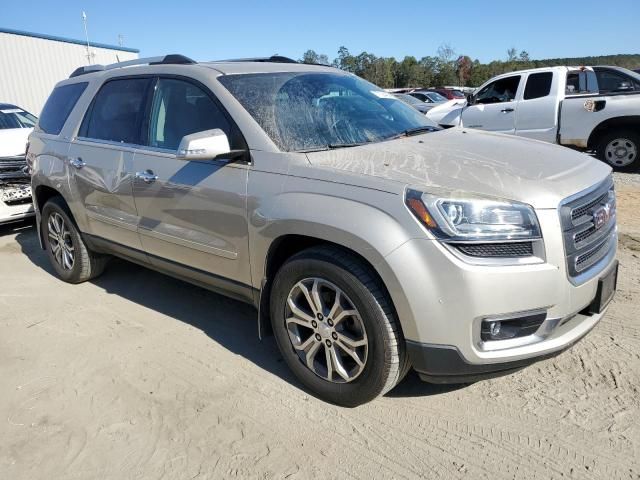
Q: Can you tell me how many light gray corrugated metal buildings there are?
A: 1